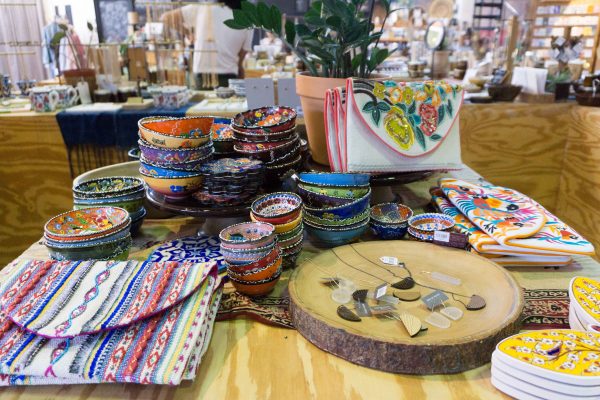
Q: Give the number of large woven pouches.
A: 2